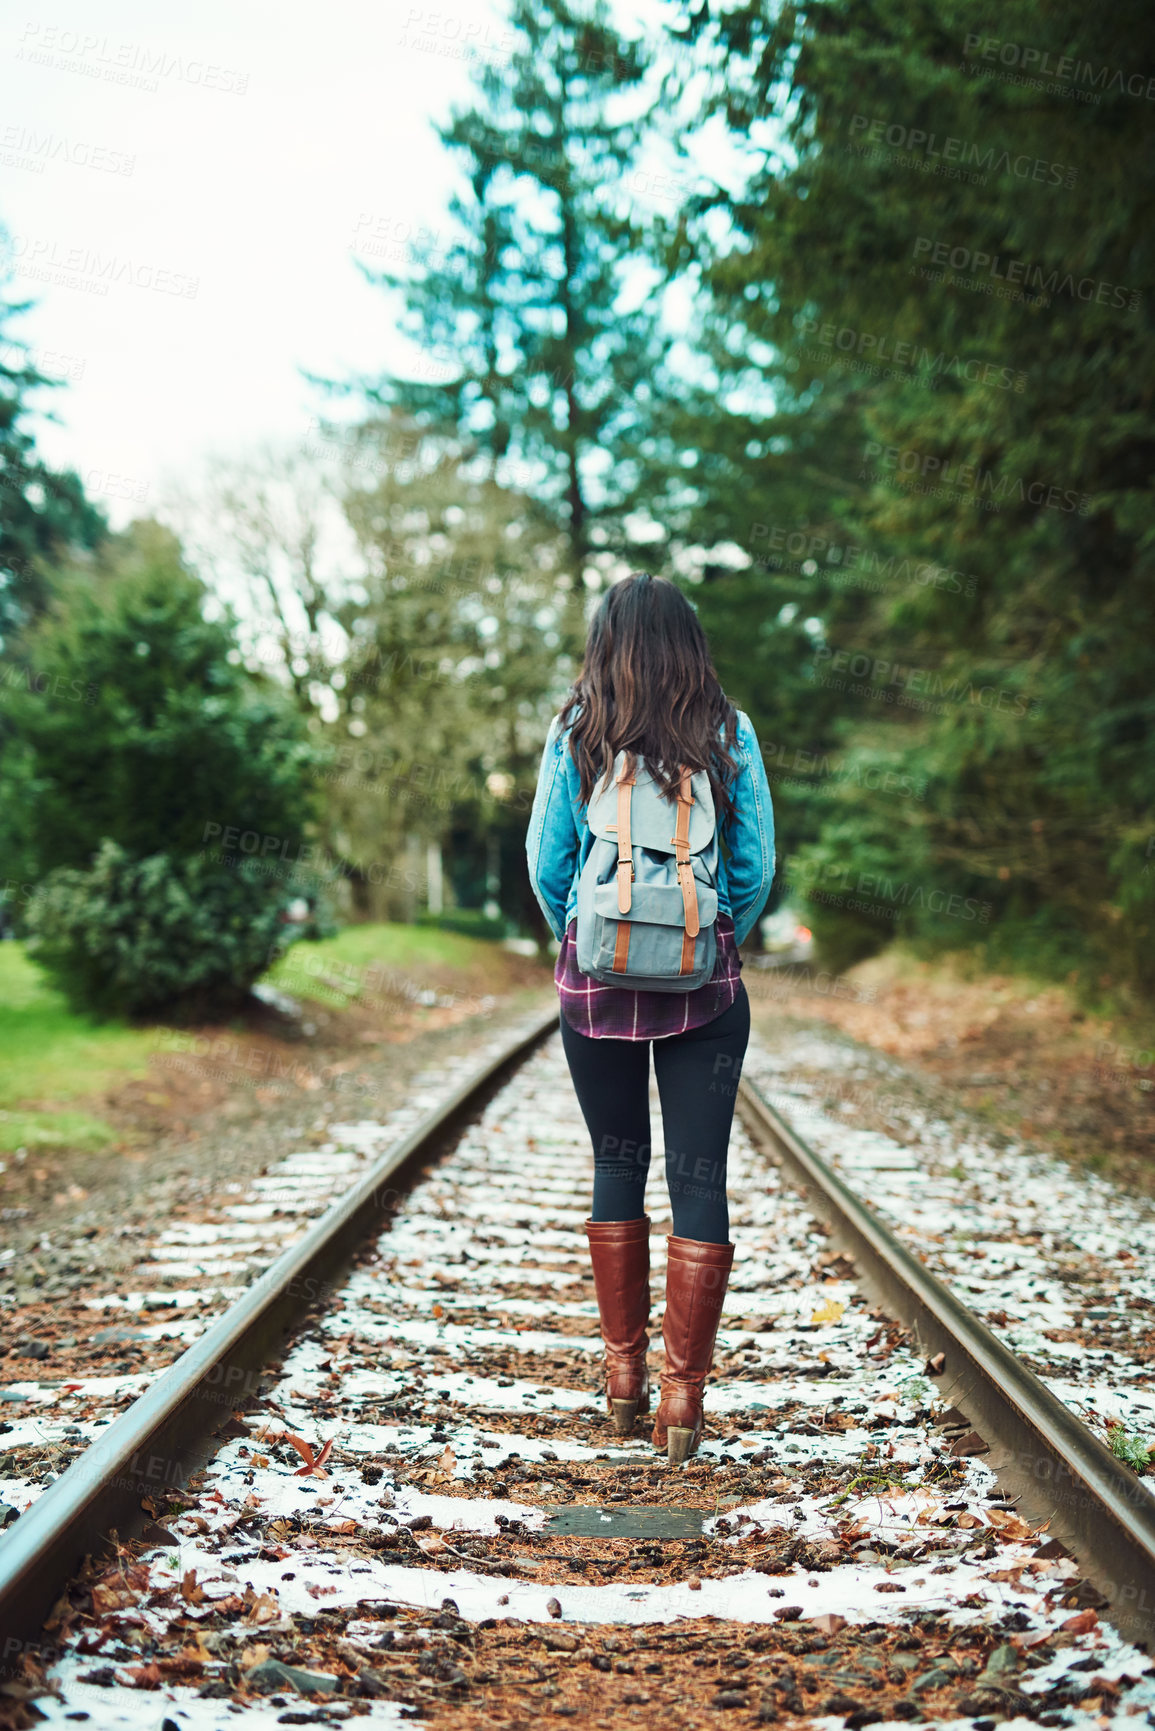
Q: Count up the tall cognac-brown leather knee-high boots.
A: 2